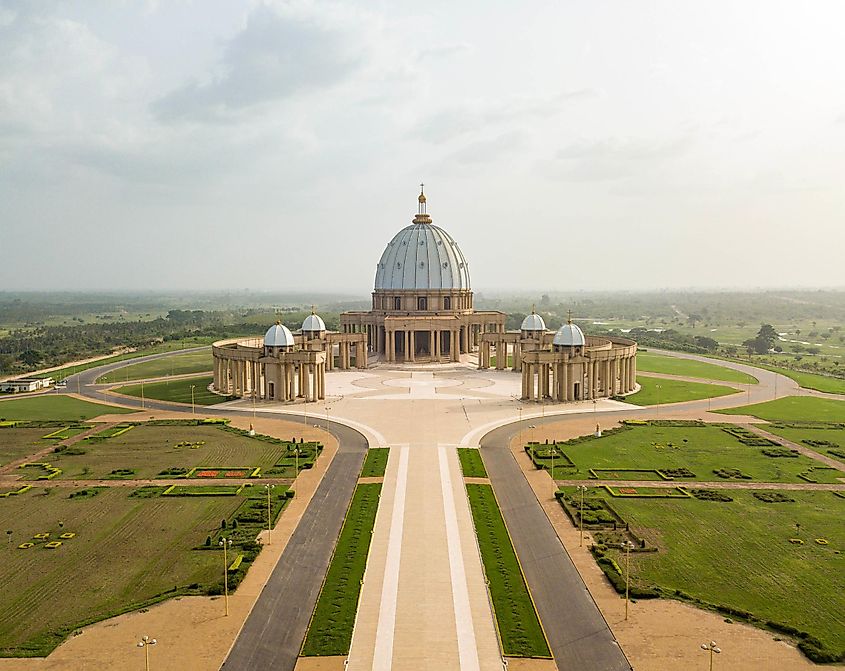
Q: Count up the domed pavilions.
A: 4